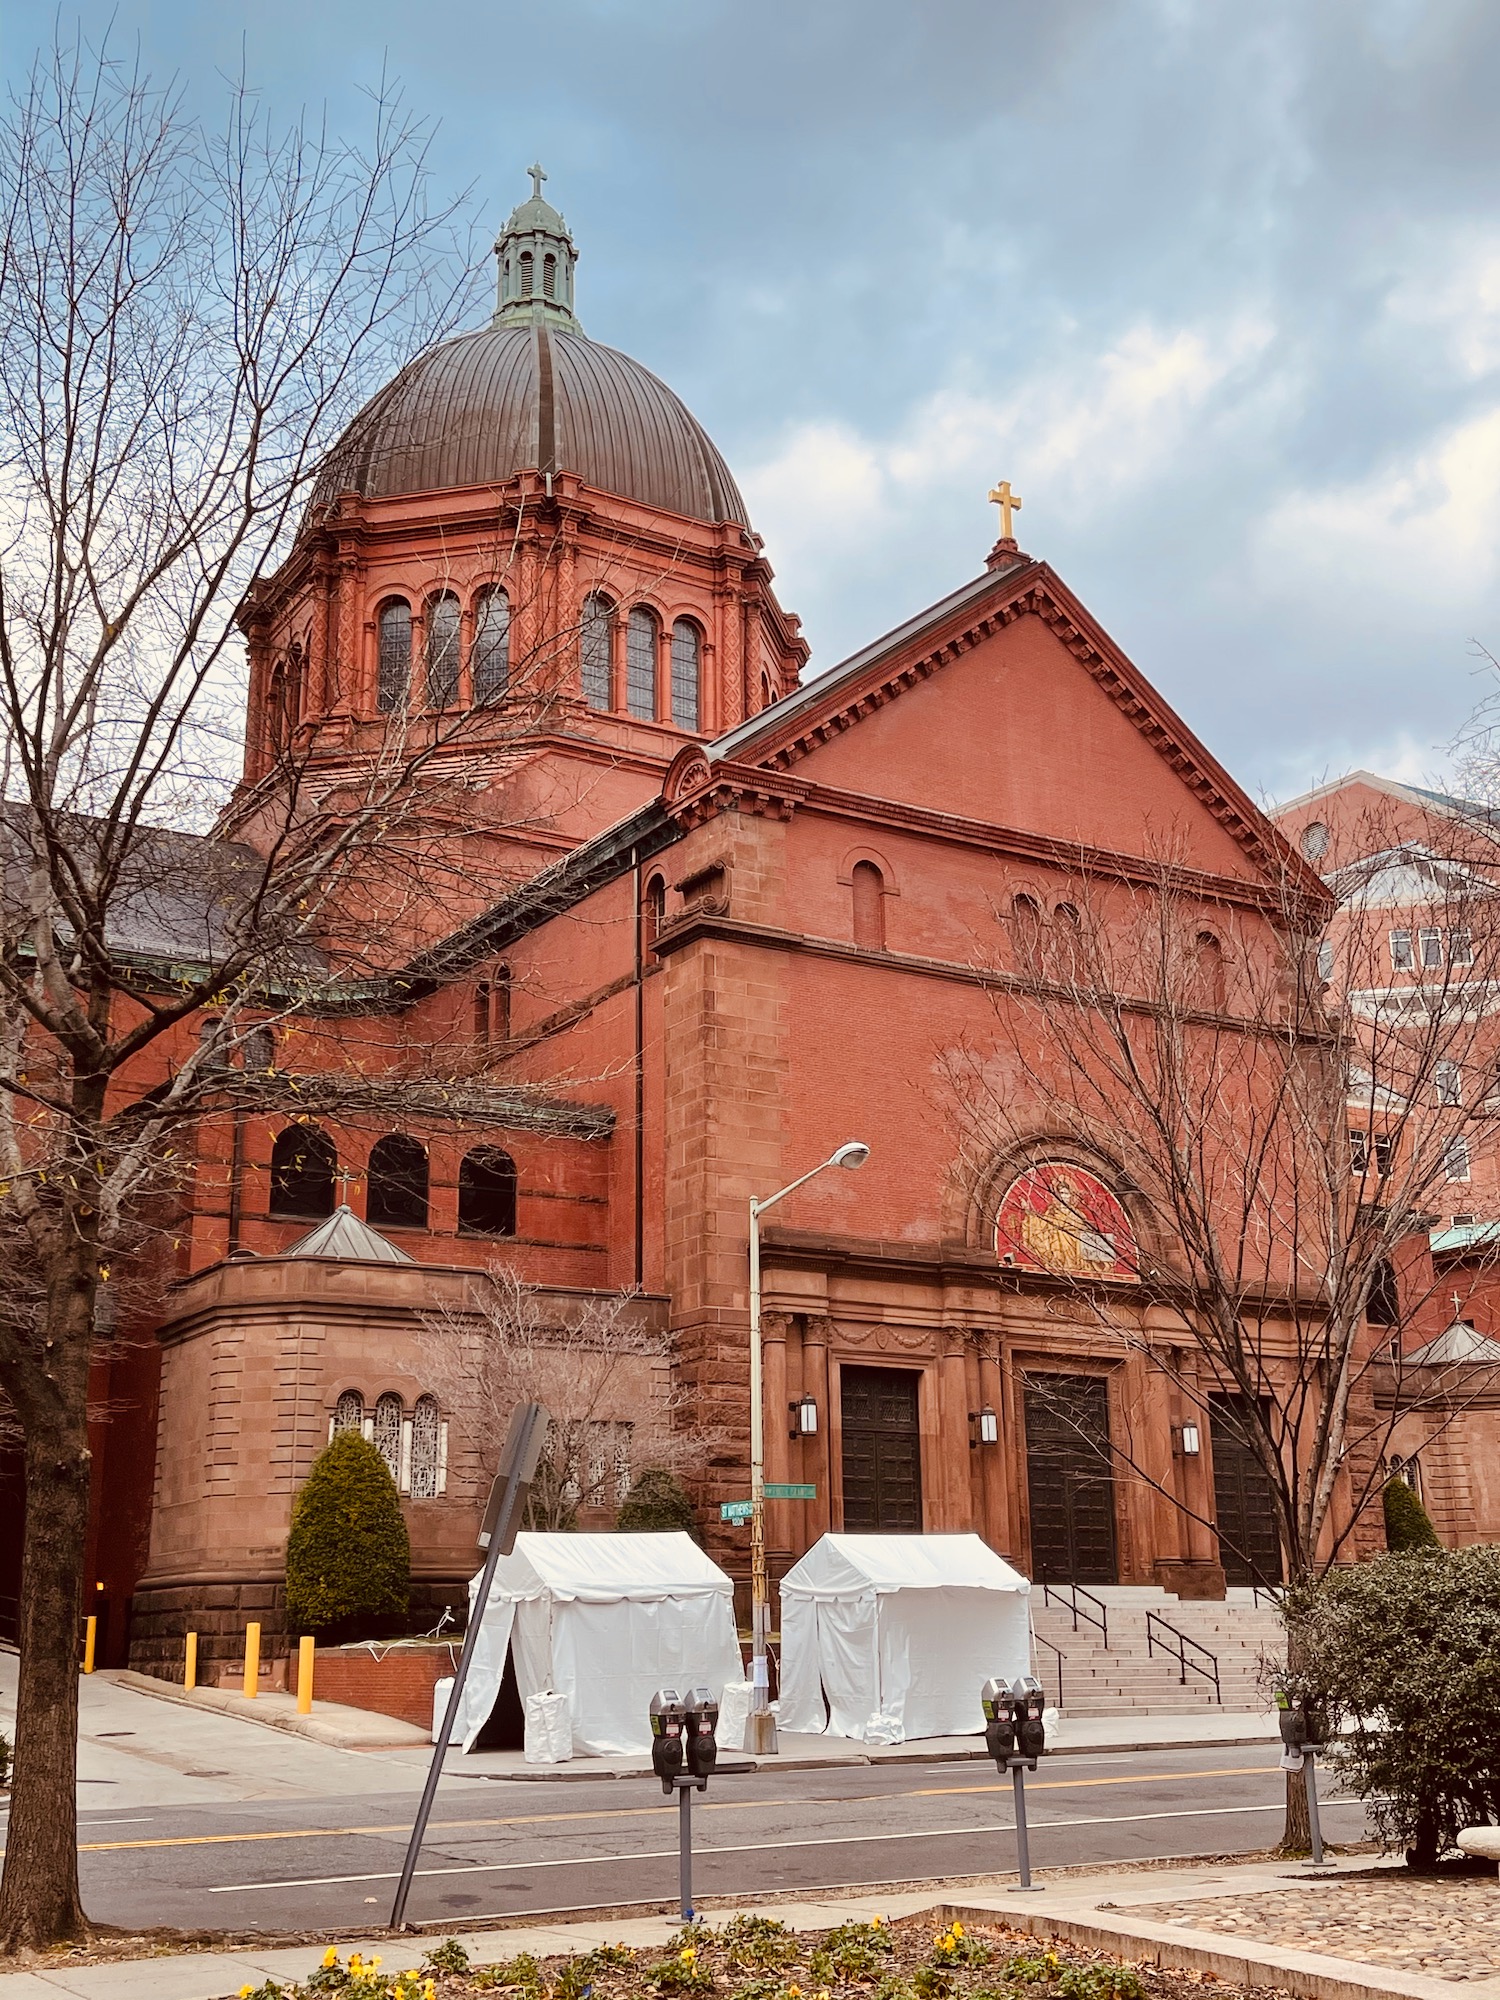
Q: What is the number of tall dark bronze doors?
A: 3